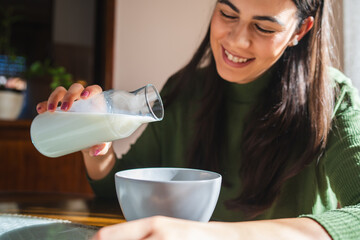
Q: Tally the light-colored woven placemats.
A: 1